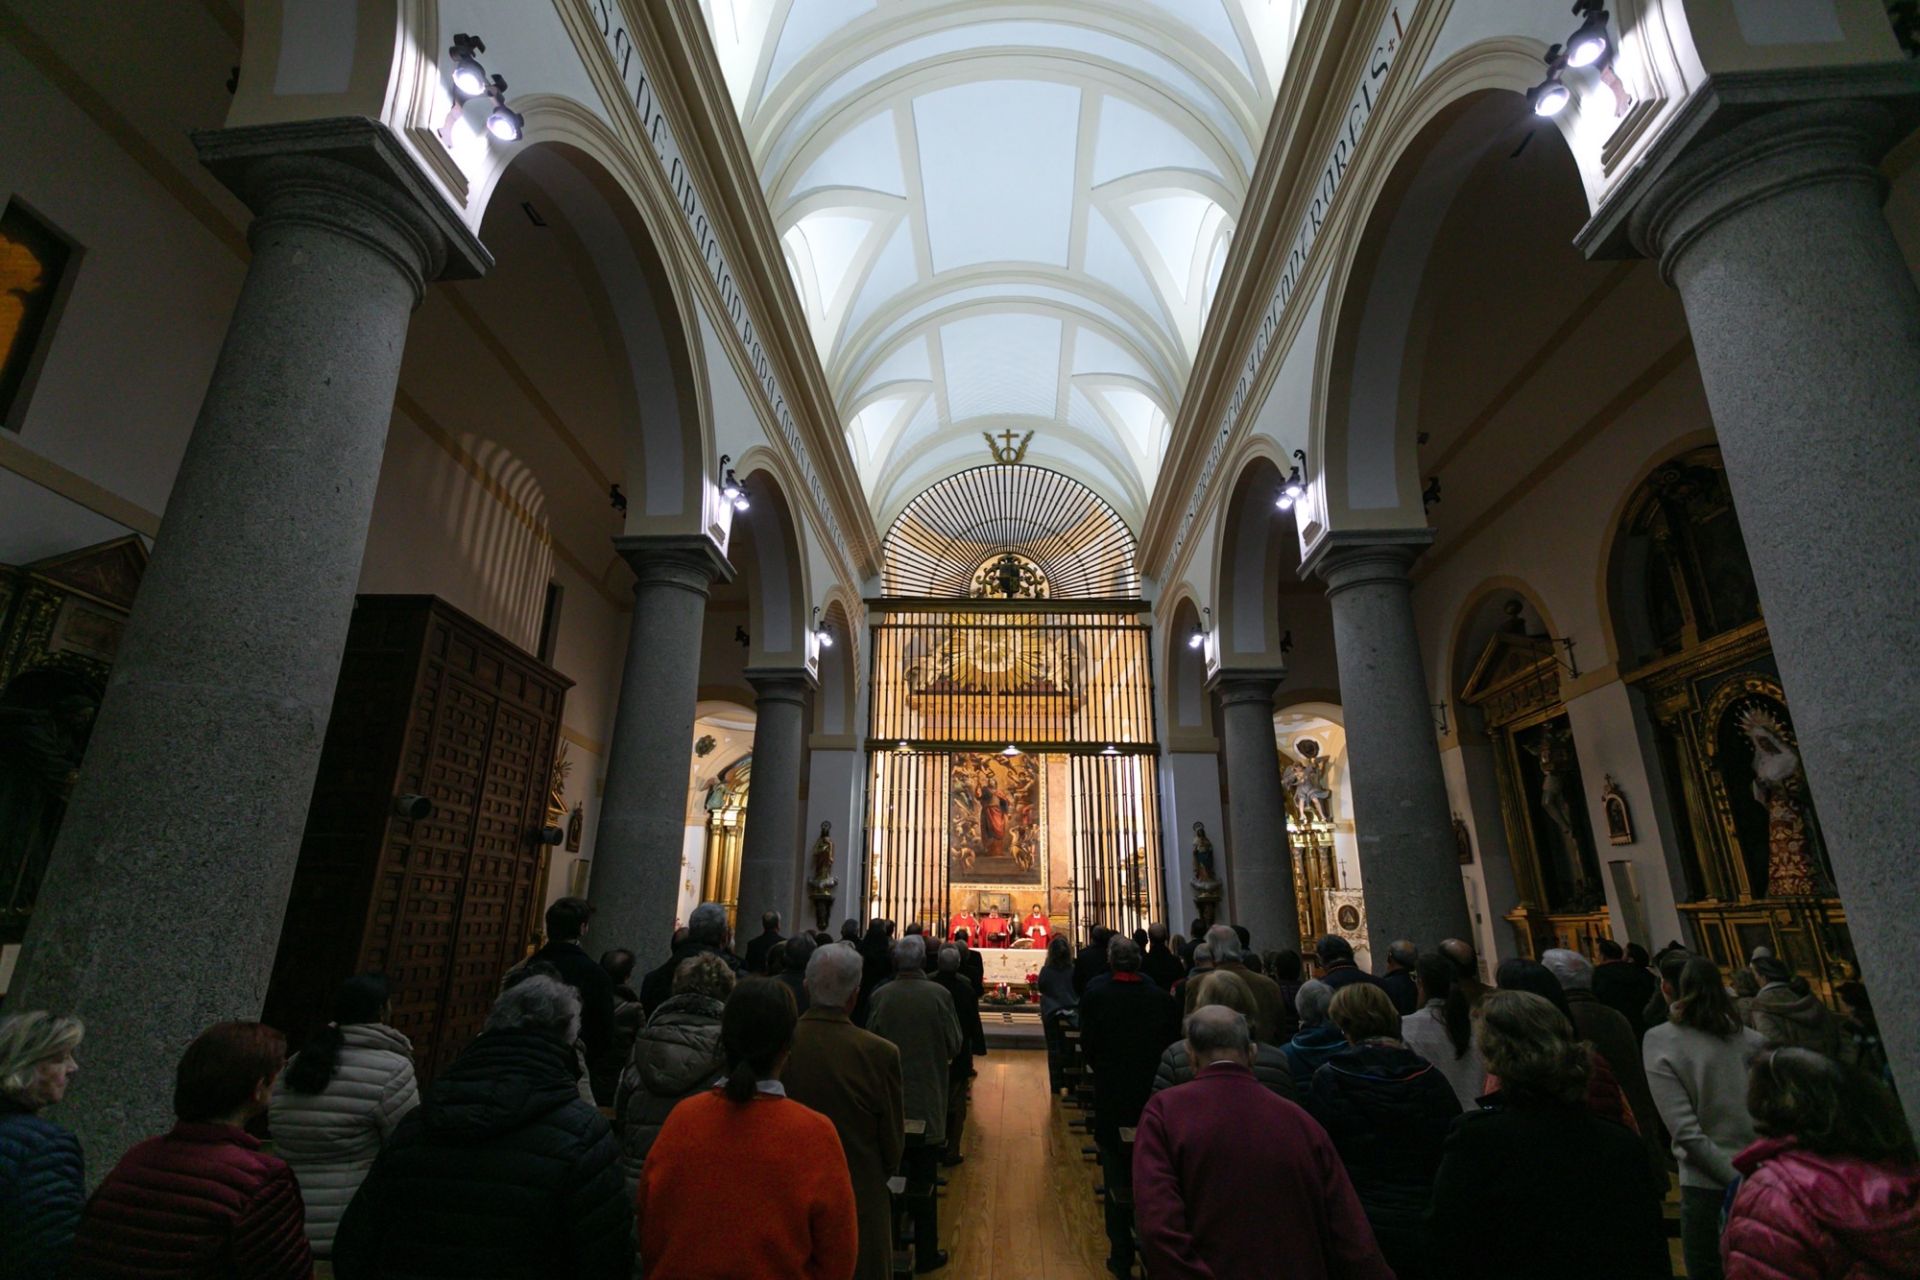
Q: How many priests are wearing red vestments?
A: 3